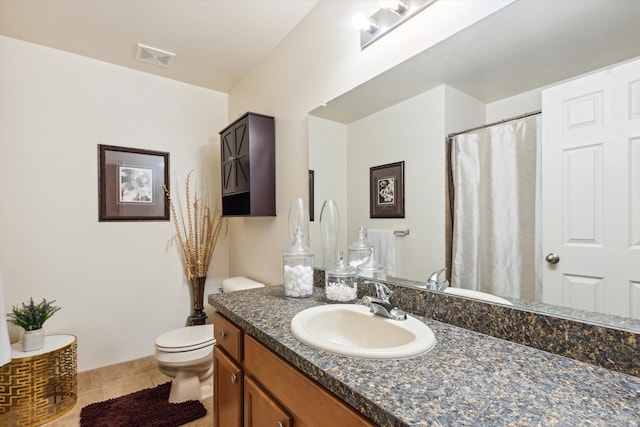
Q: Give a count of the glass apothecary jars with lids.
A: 2